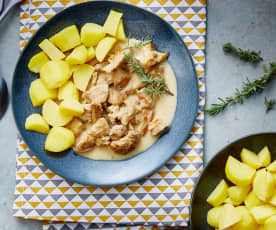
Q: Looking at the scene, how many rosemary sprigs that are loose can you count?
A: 3